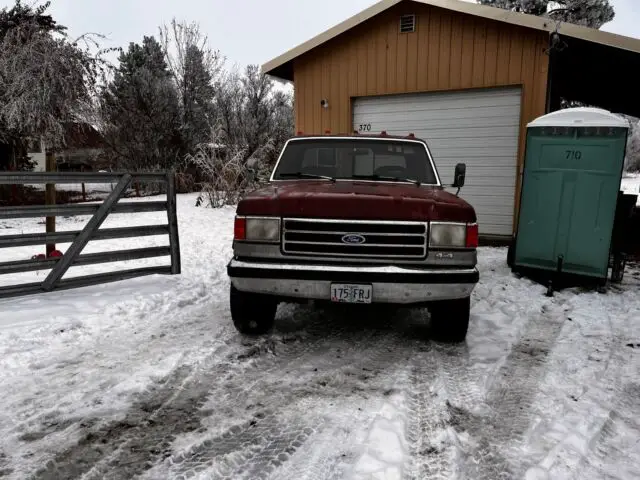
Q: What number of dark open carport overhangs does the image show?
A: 1